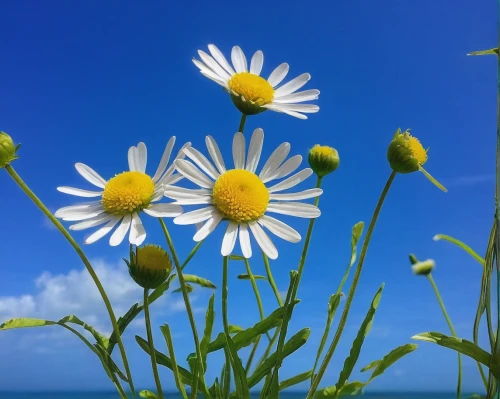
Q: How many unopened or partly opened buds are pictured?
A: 5